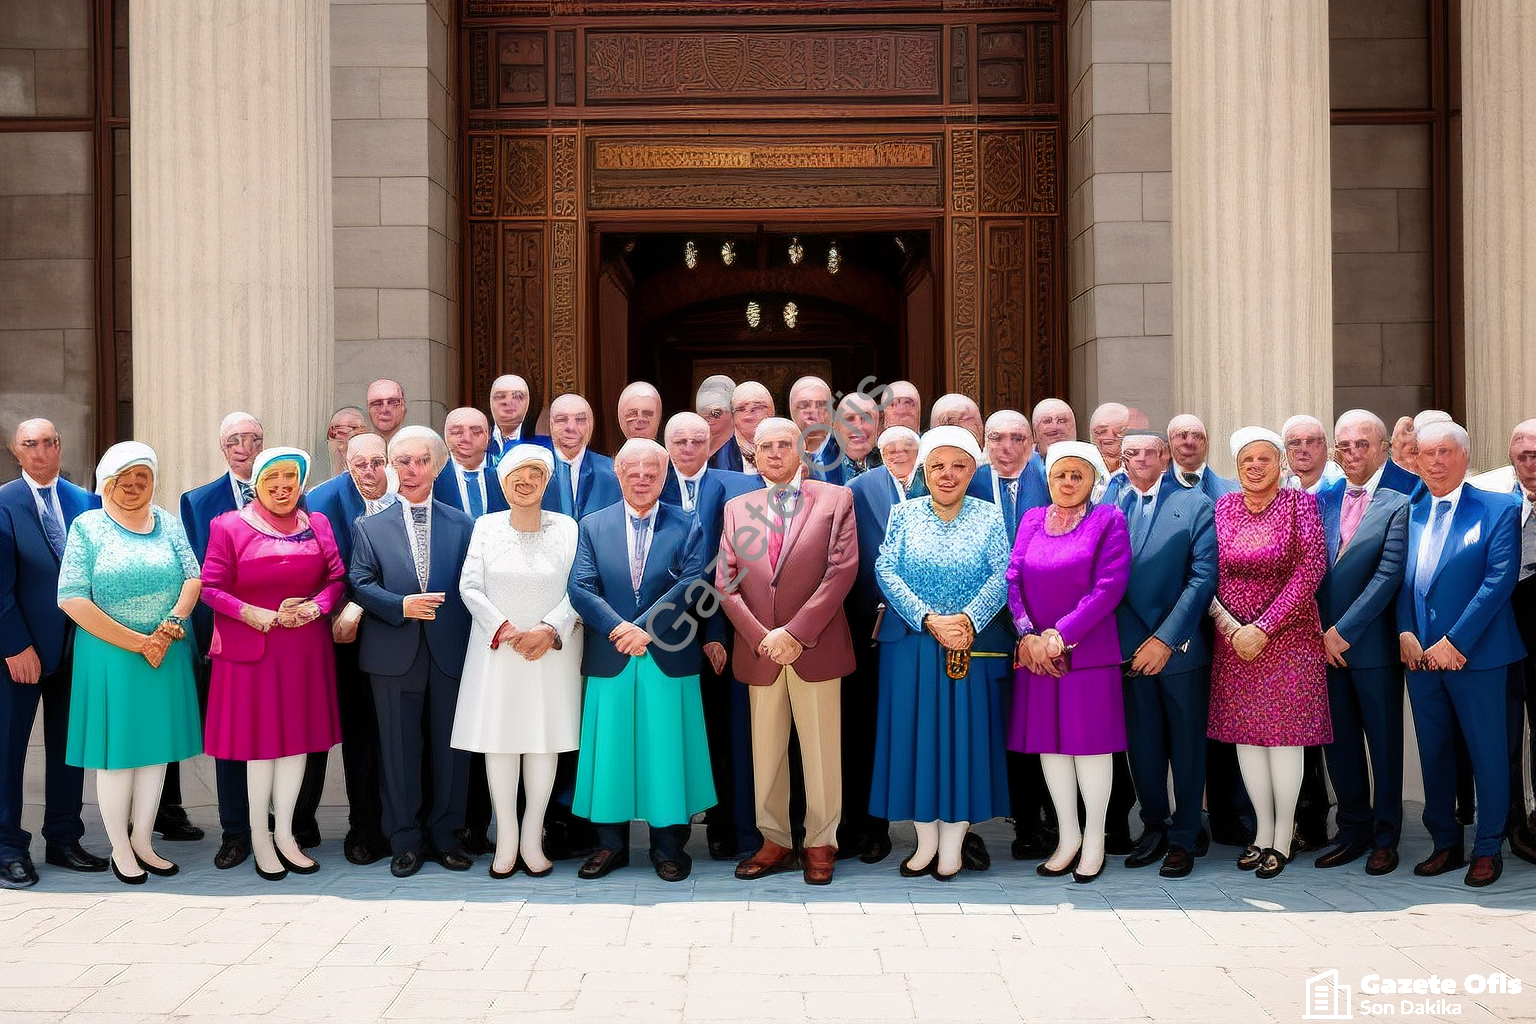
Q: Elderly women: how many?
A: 6